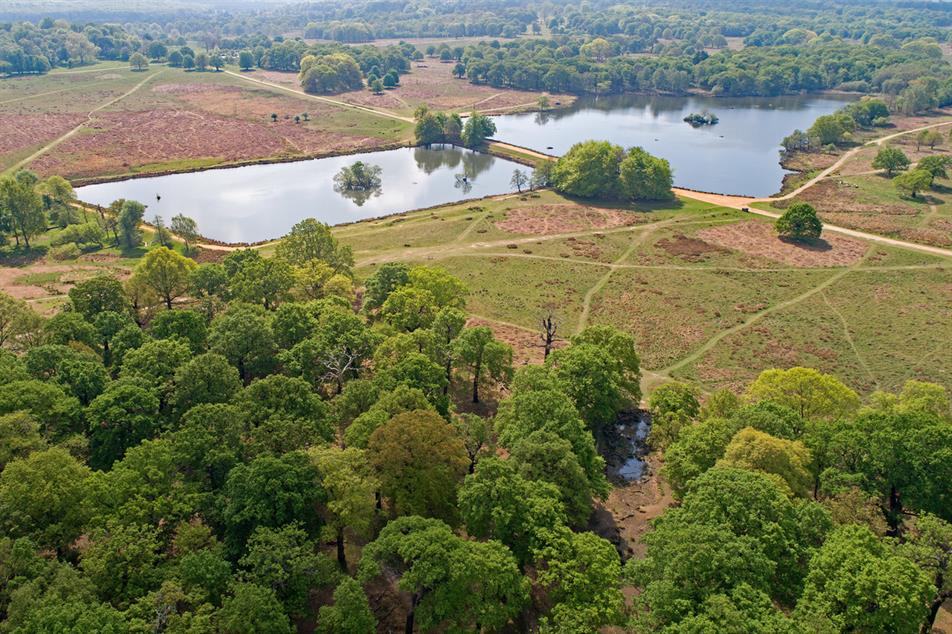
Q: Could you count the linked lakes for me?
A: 2